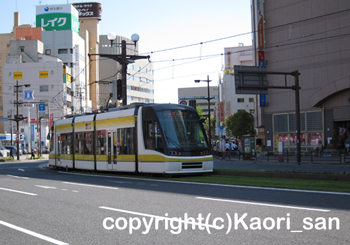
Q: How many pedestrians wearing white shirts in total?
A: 2